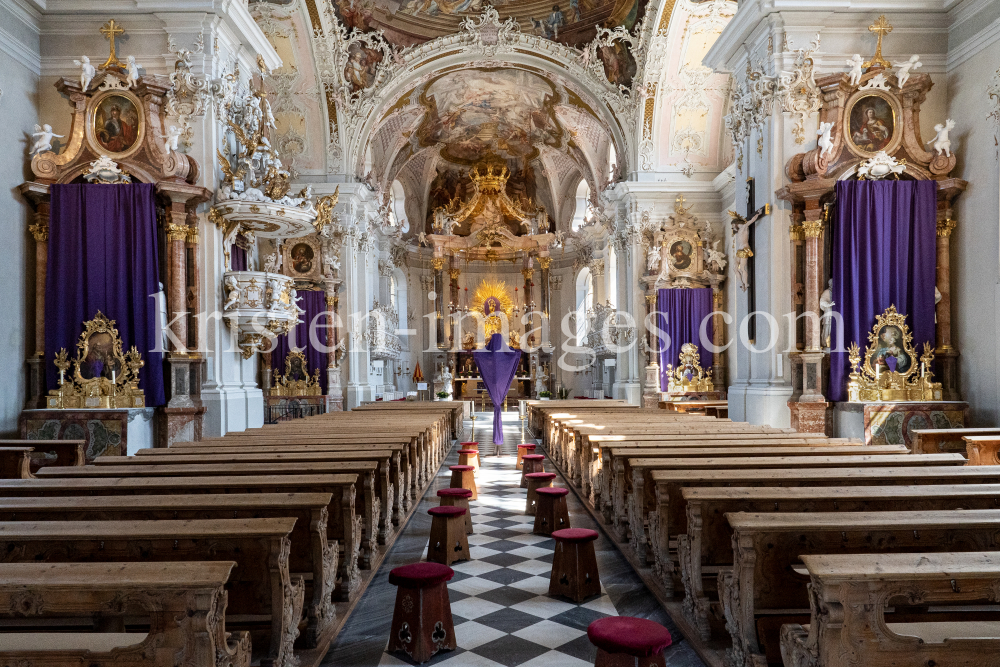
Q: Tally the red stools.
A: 12